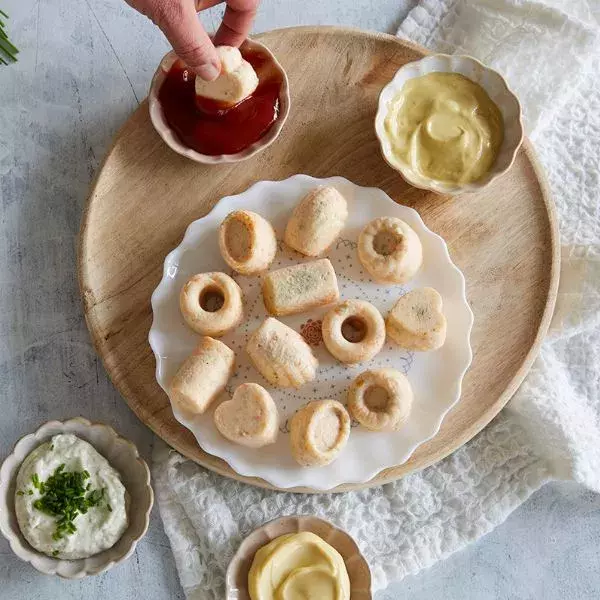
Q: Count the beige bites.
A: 13